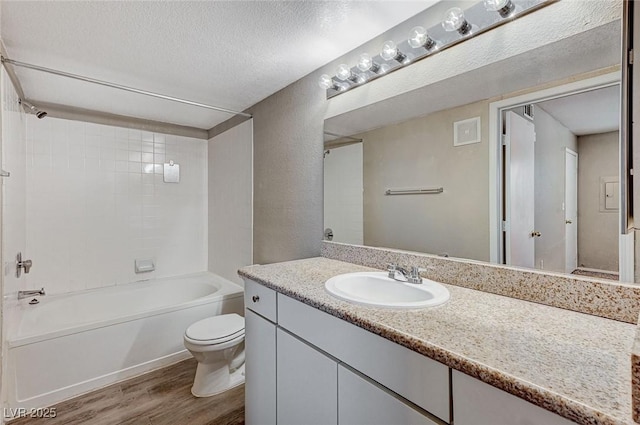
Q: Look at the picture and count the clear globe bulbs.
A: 7